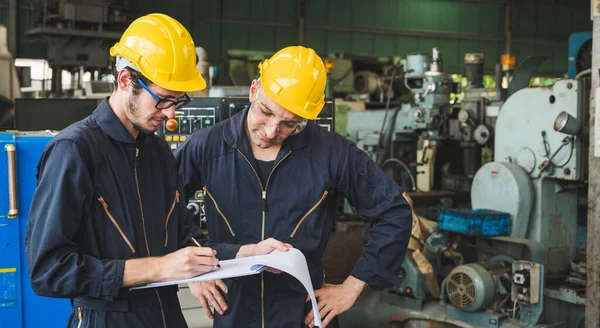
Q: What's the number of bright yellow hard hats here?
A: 2